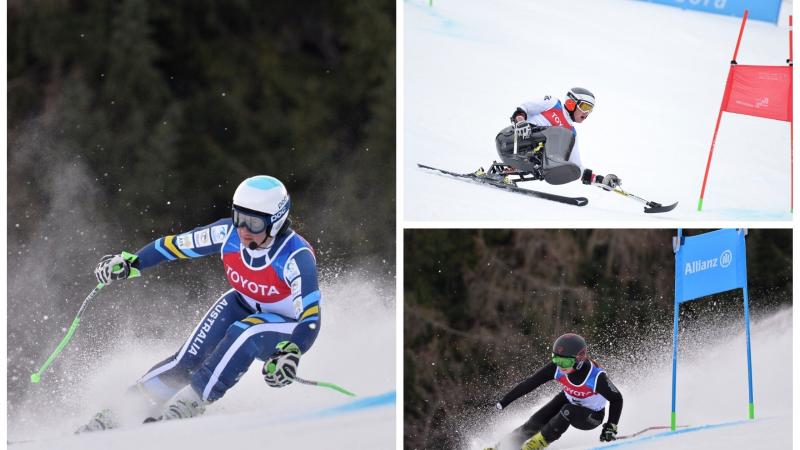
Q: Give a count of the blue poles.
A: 2